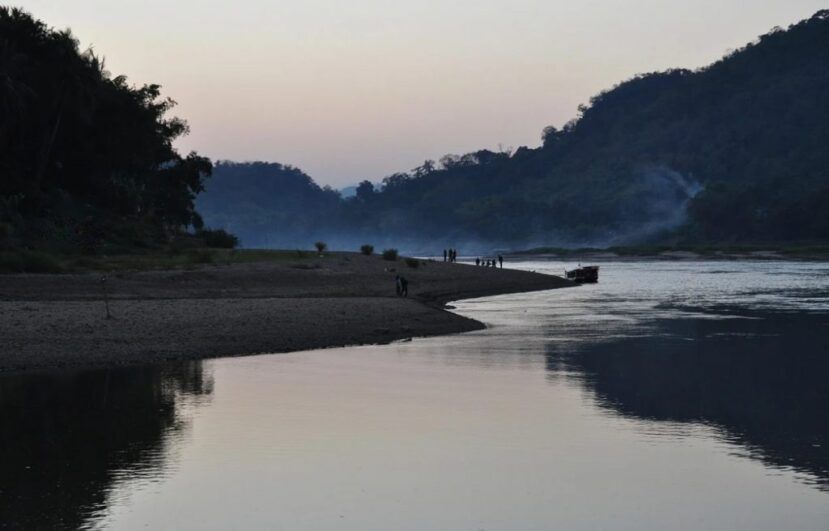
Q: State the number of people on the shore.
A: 10